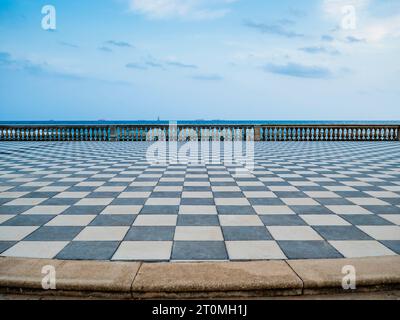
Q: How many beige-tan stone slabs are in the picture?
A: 3